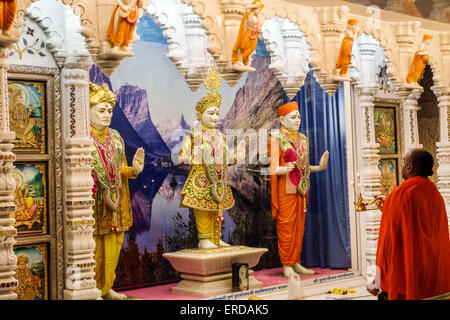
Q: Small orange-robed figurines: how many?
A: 5